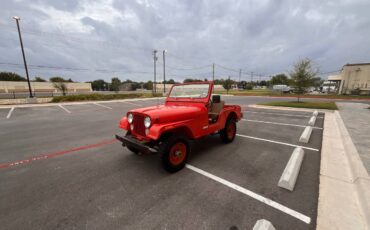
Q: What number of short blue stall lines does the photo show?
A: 0